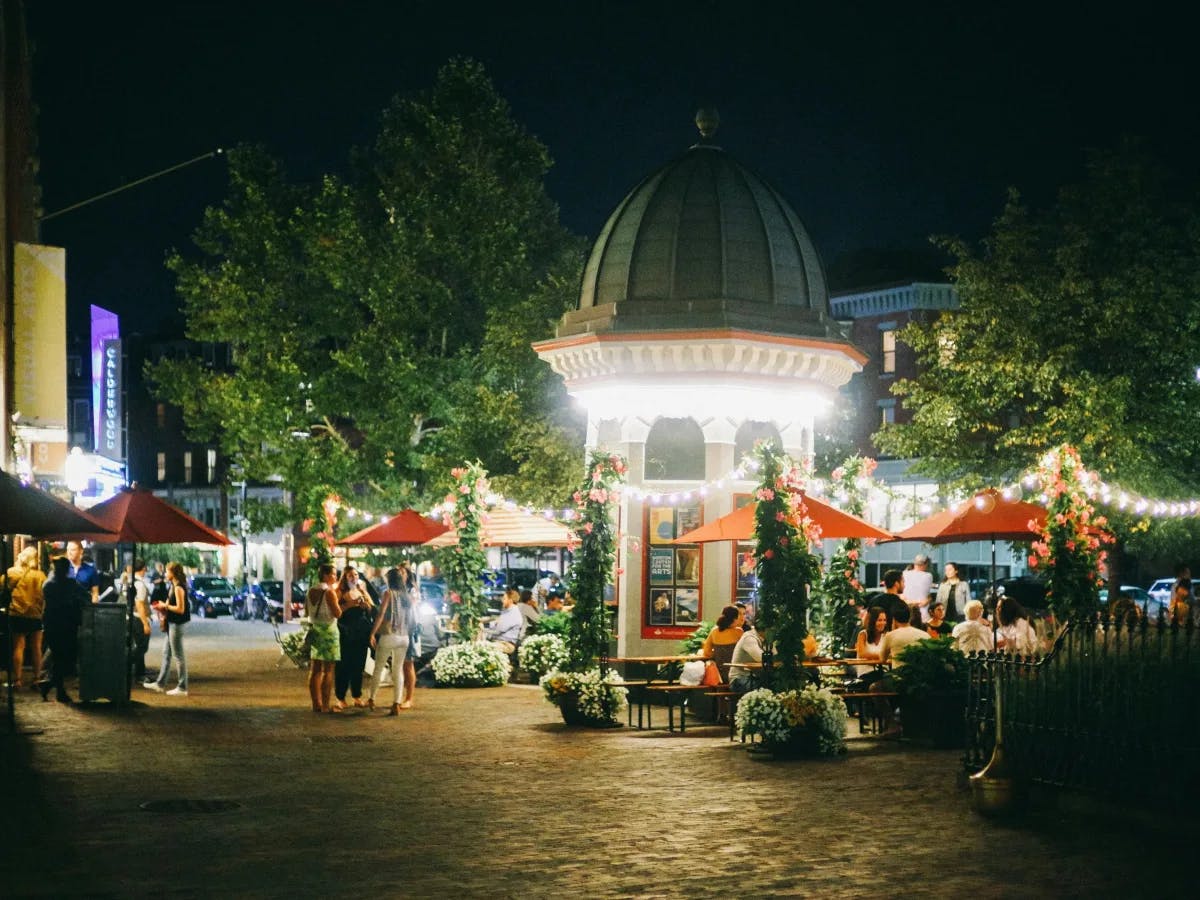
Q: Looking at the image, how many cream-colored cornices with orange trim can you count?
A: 1